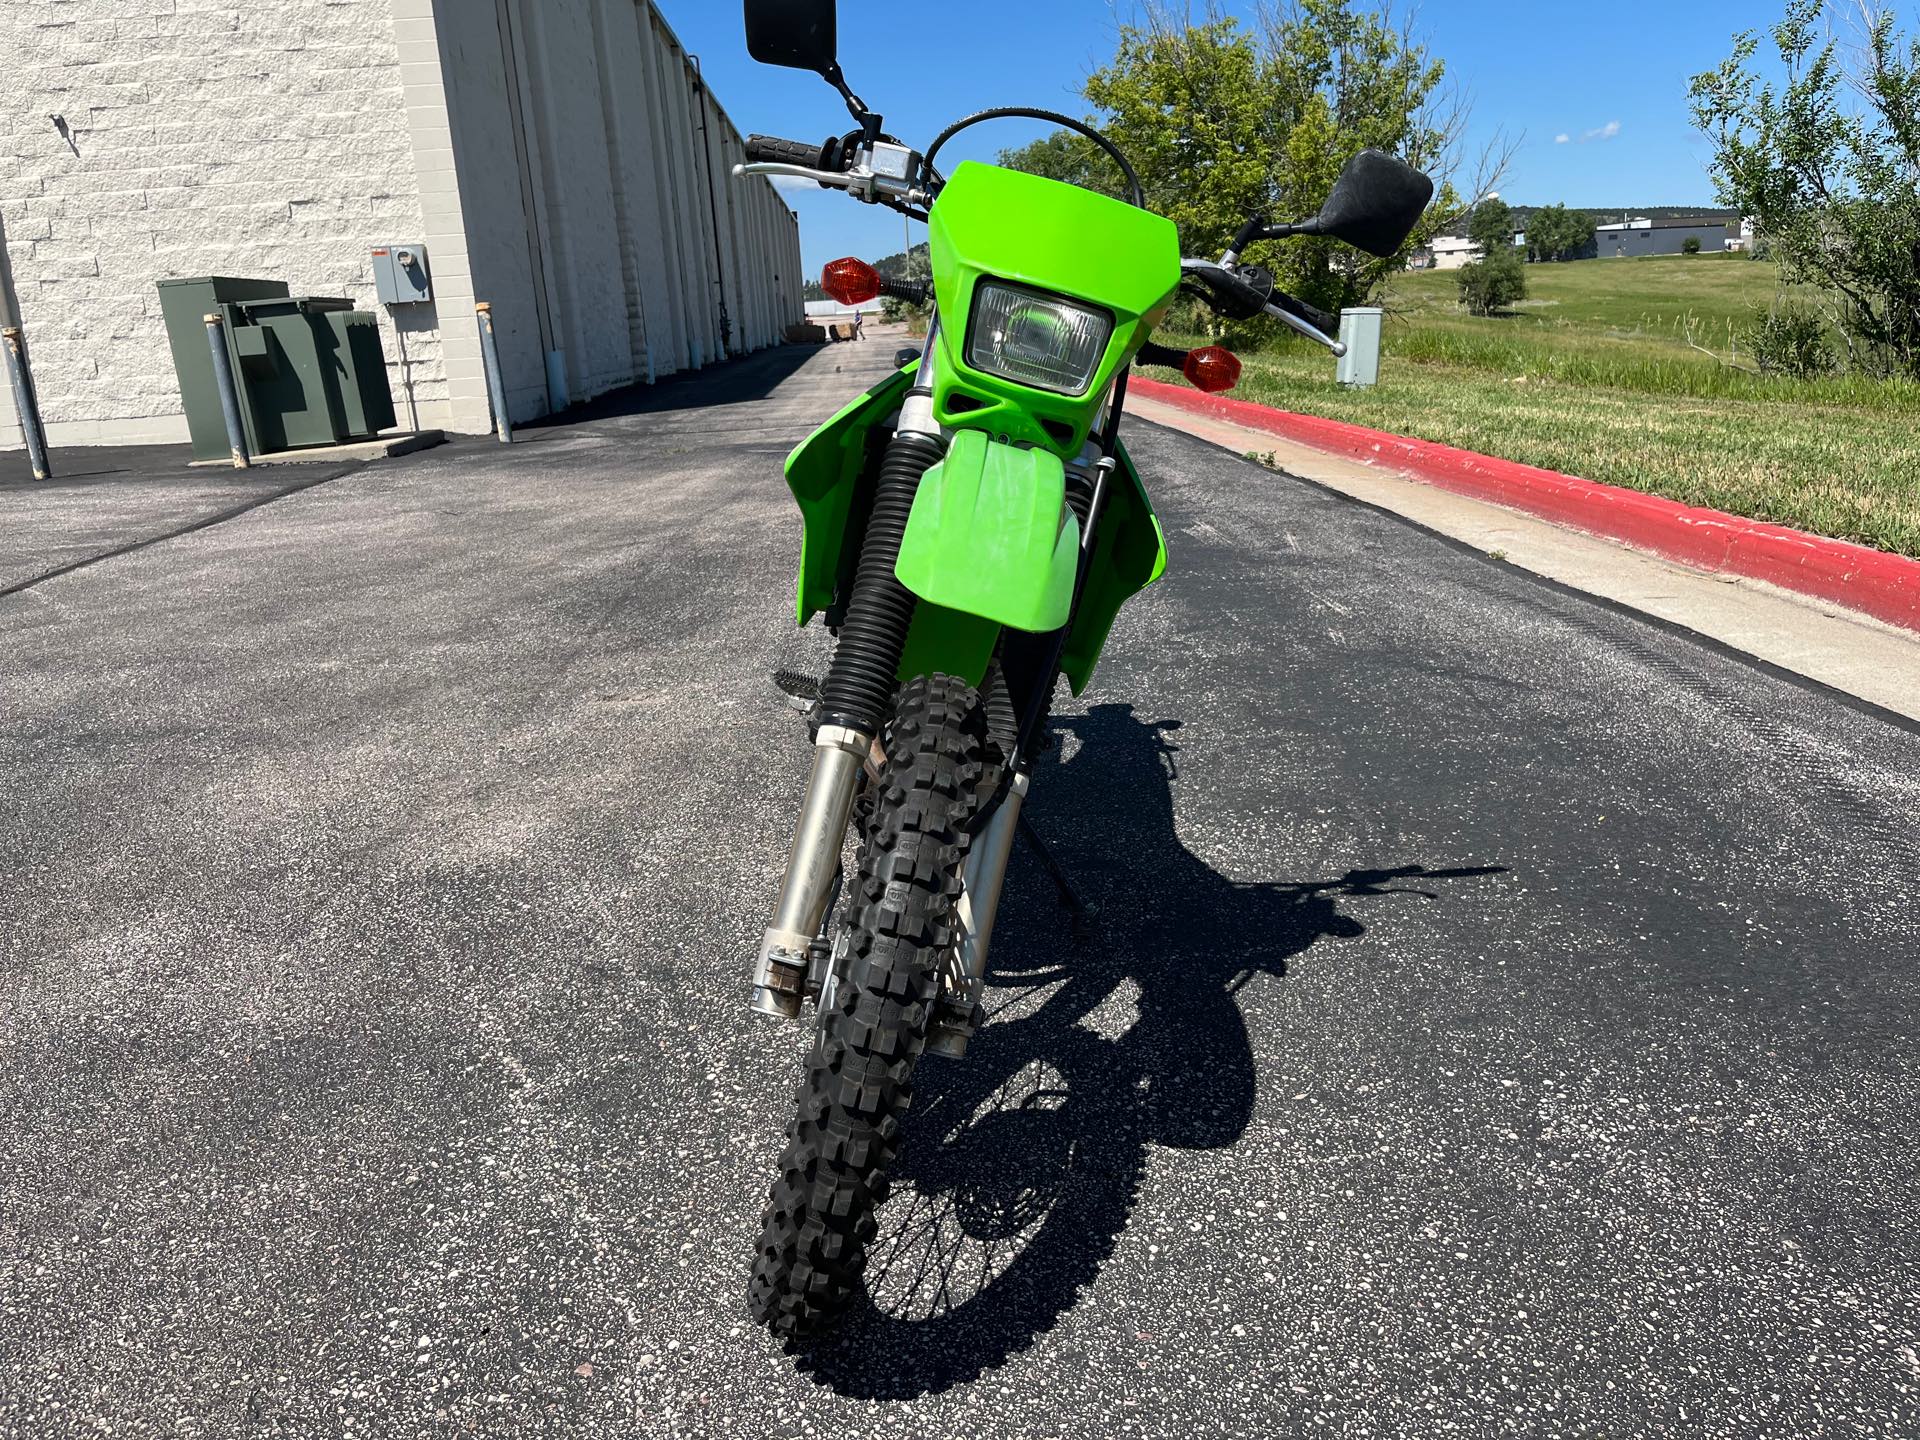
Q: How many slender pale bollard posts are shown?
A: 3